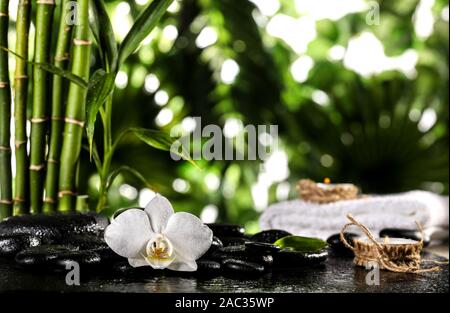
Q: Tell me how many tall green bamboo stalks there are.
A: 5